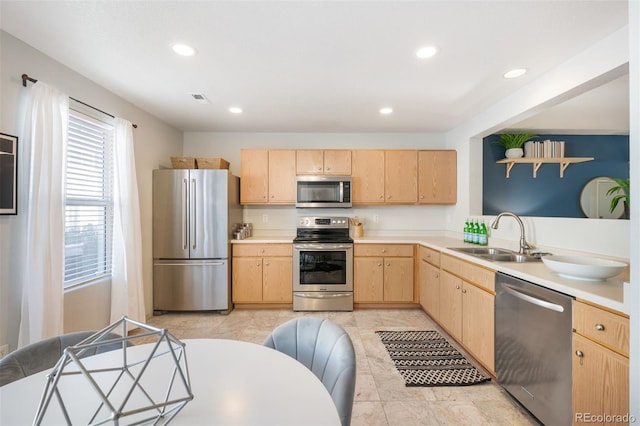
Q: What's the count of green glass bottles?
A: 4